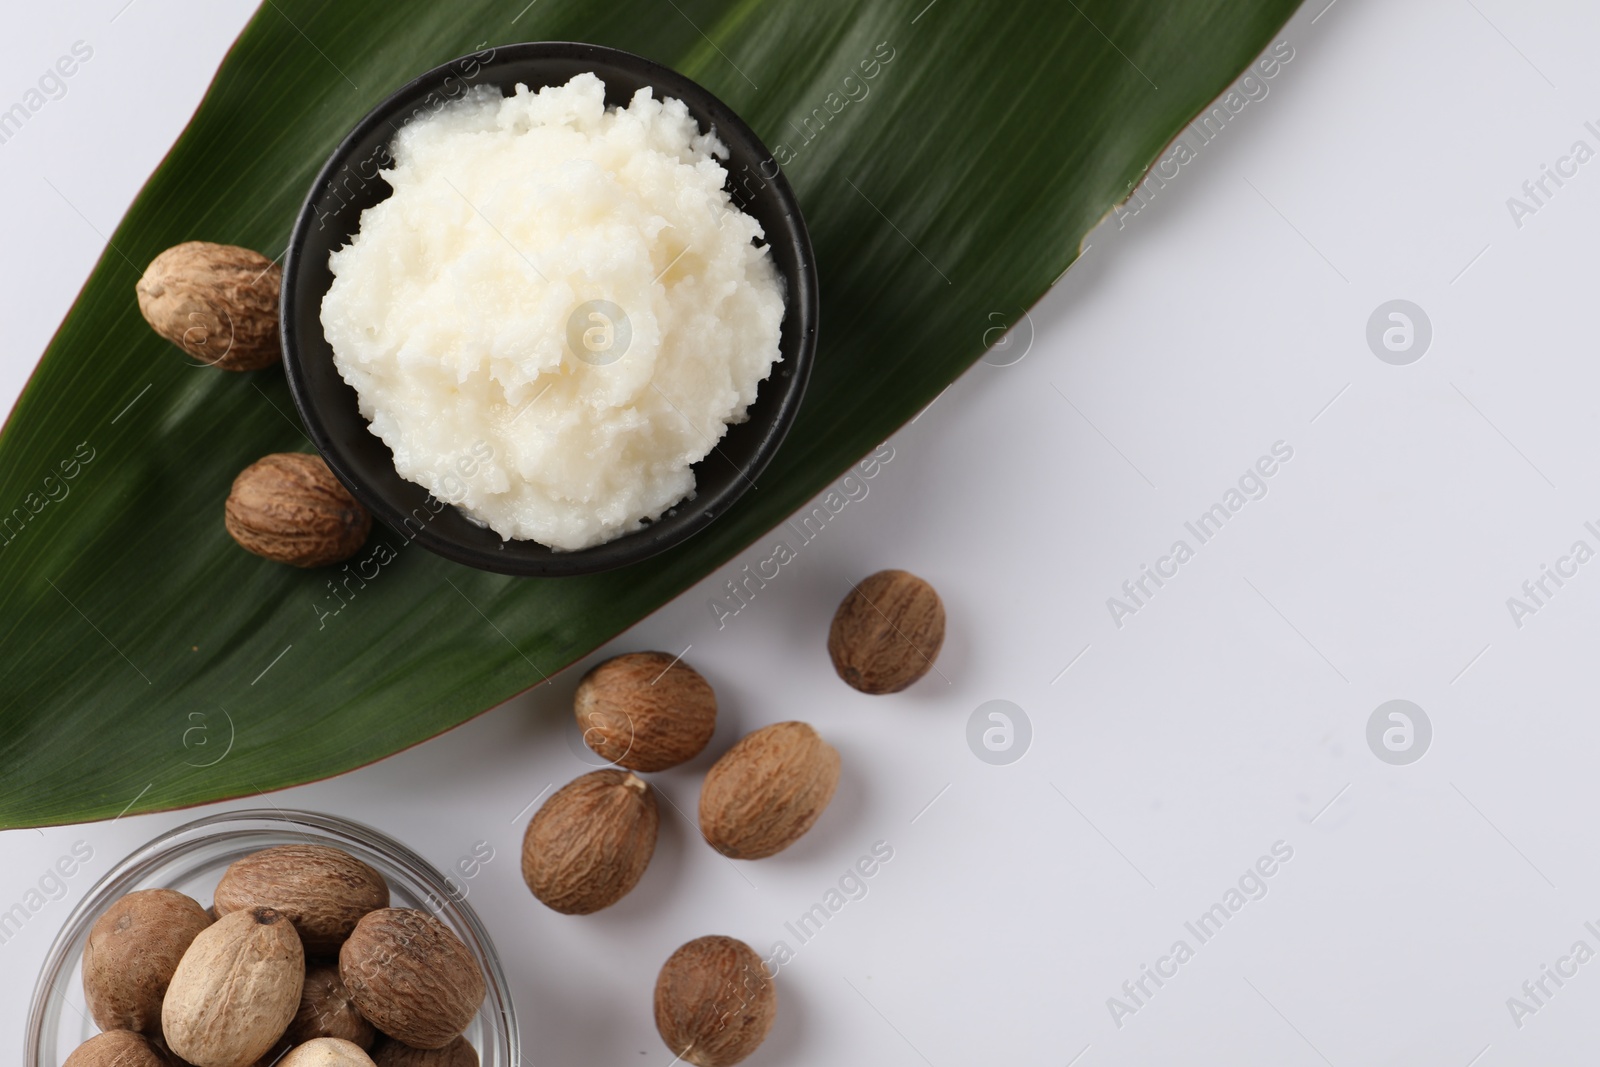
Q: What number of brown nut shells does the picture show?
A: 15